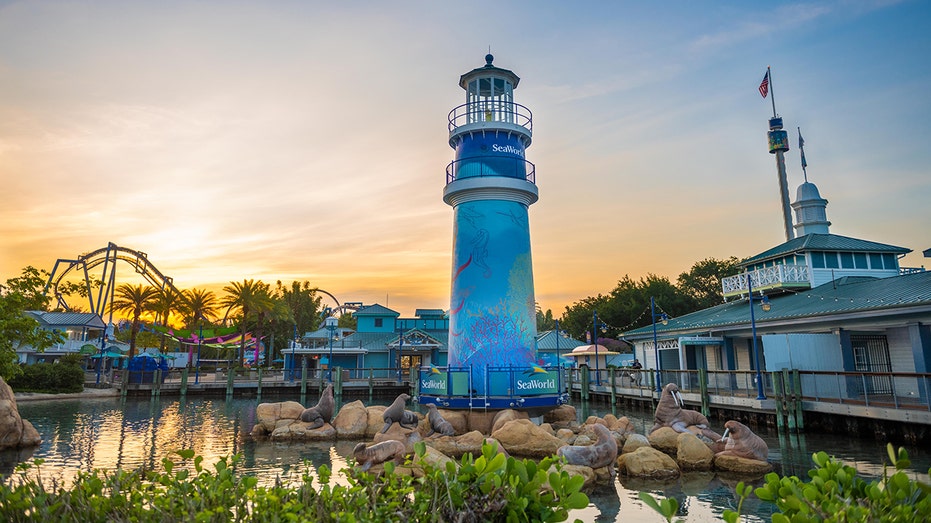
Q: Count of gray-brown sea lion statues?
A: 5